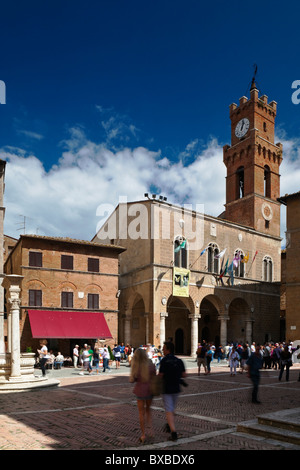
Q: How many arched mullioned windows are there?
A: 4